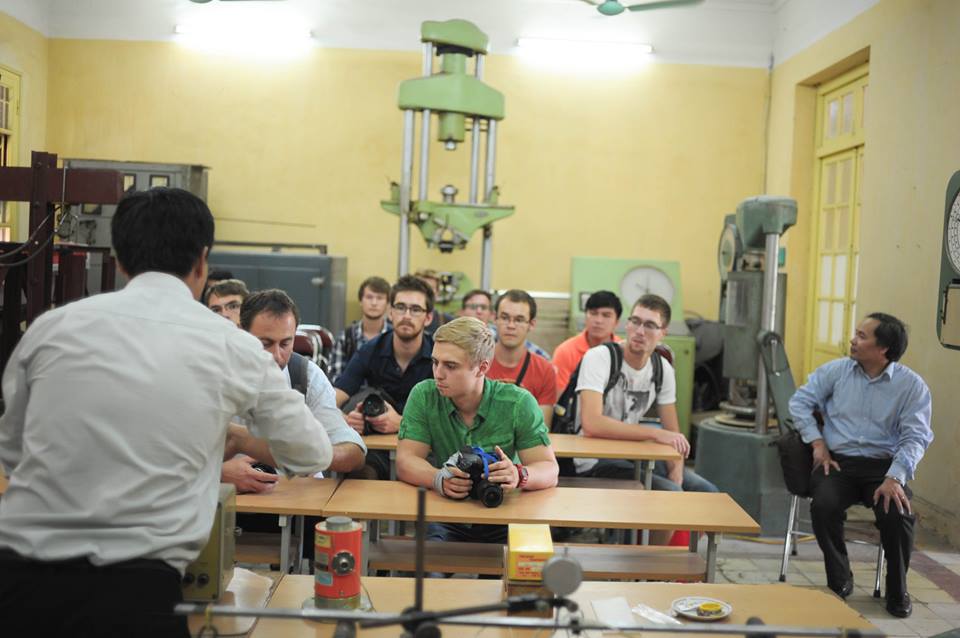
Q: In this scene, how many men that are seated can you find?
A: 12